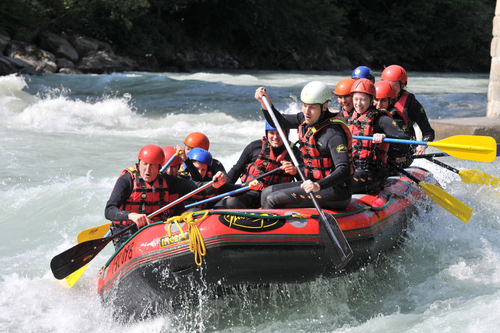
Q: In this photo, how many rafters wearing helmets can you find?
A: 11